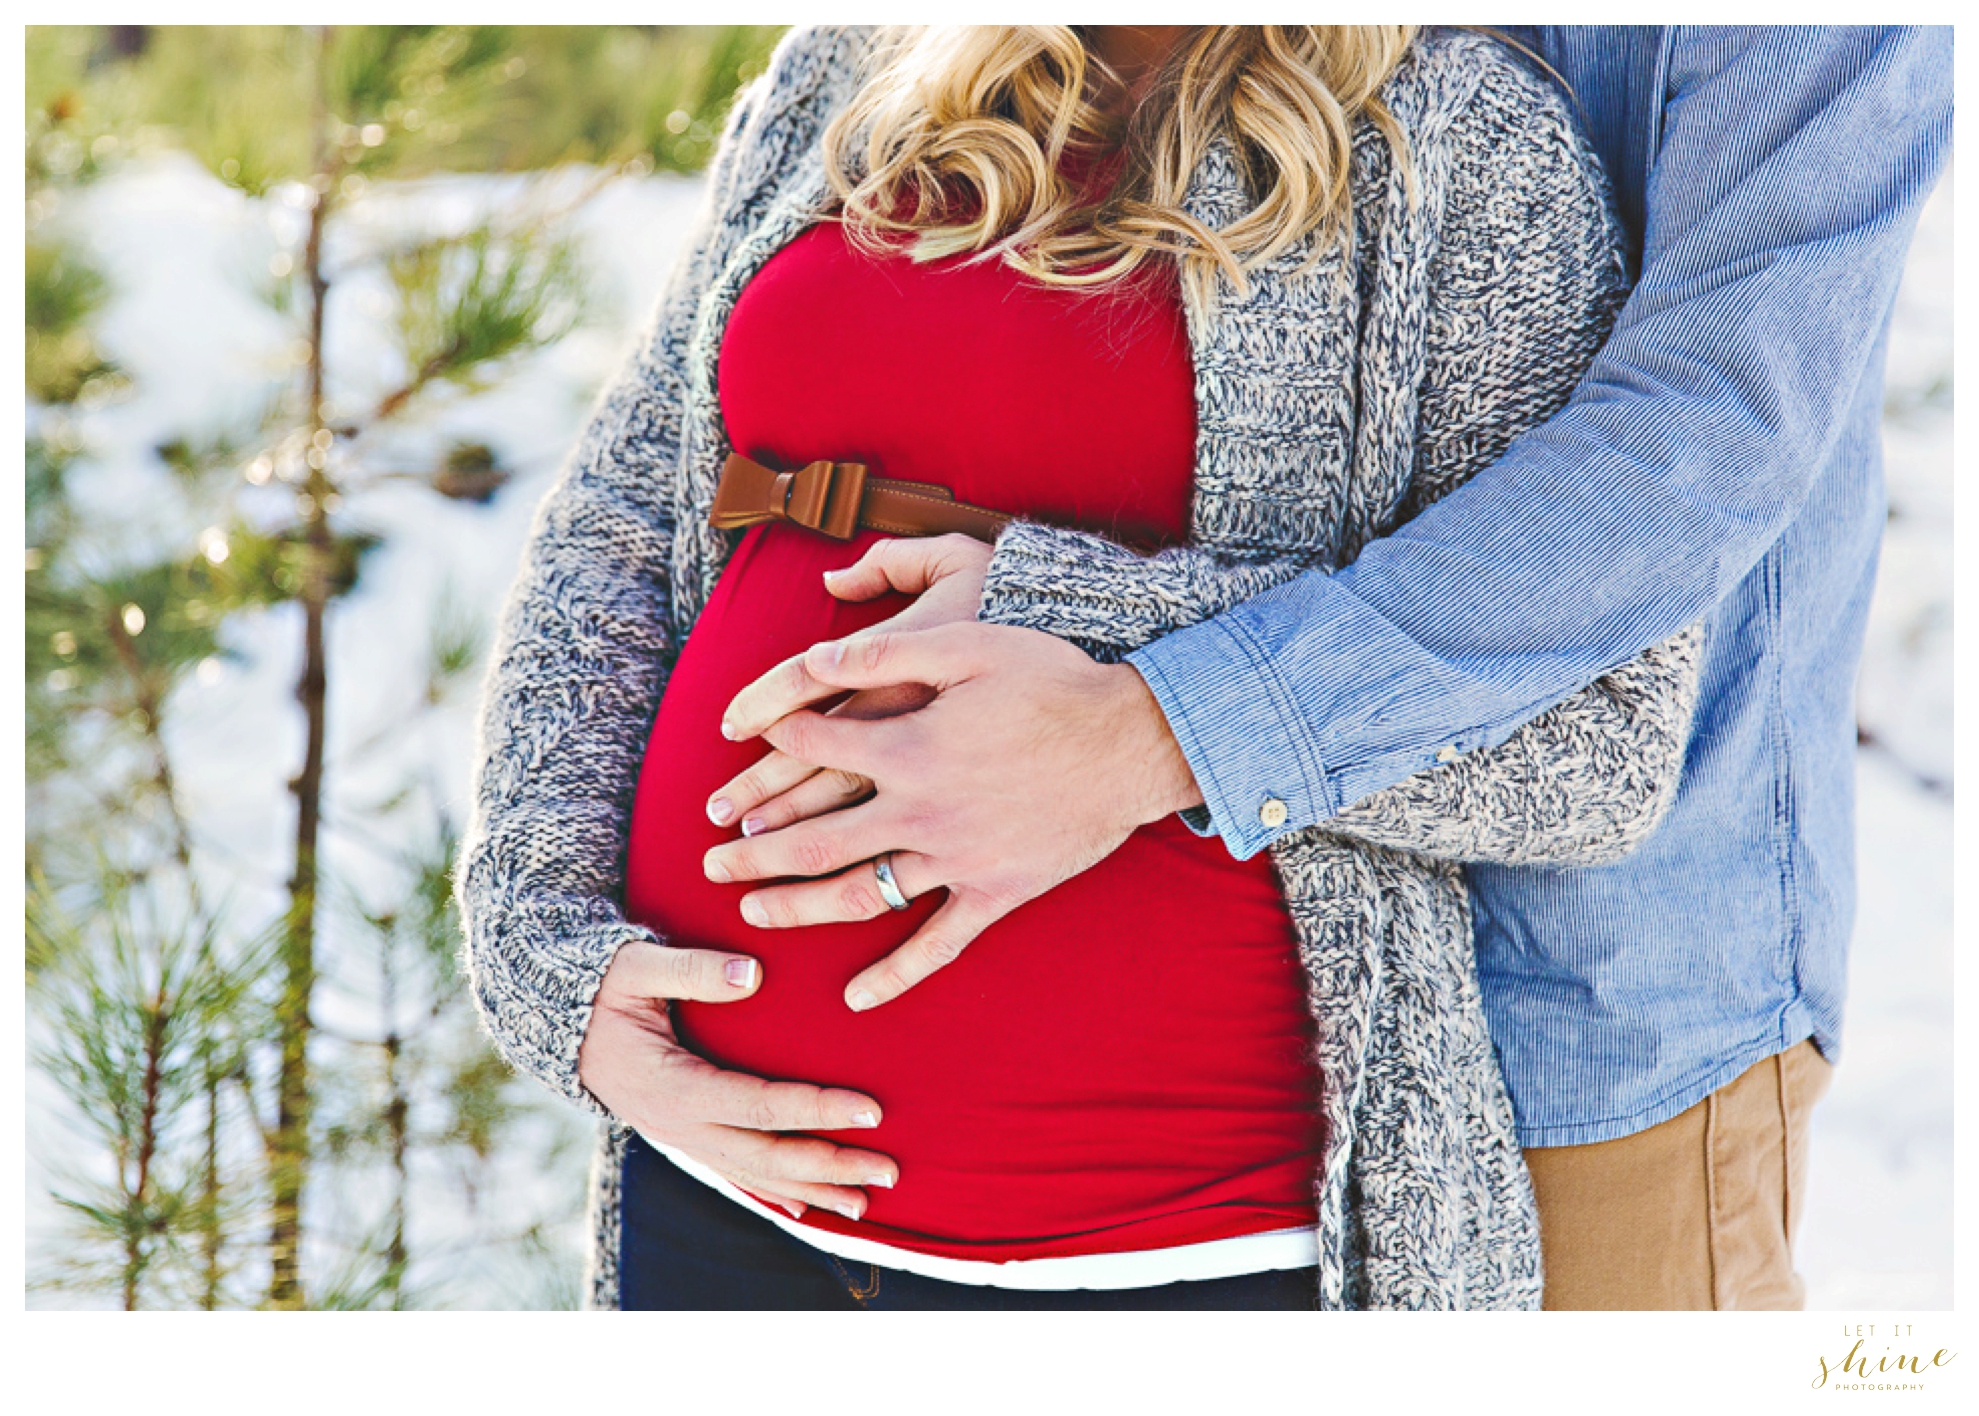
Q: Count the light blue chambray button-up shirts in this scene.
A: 1